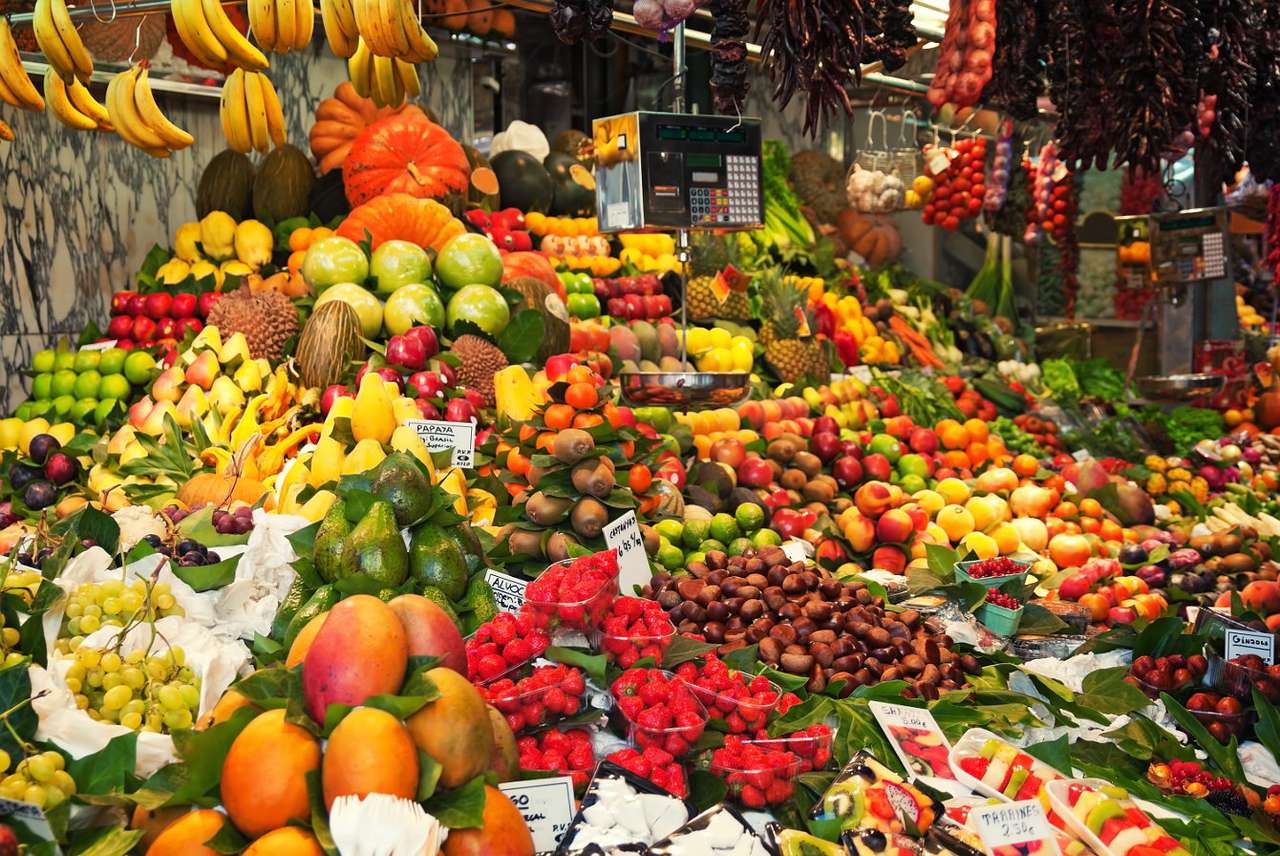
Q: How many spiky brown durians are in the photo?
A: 2